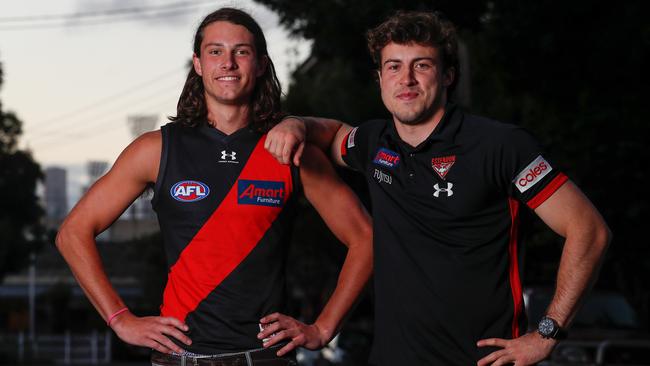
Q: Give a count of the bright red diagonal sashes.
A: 1